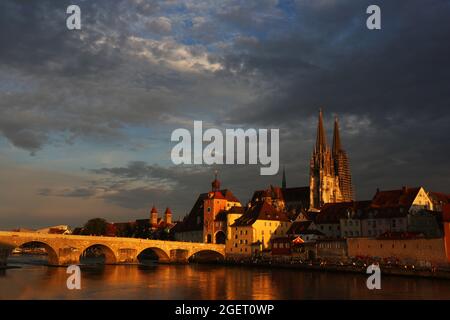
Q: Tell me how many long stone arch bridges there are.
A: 1